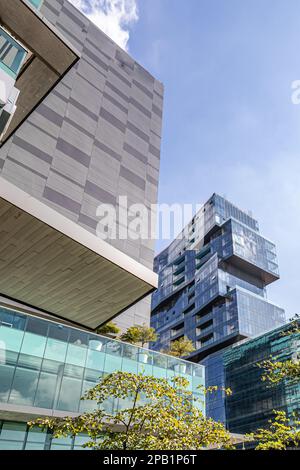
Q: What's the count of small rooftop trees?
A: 3